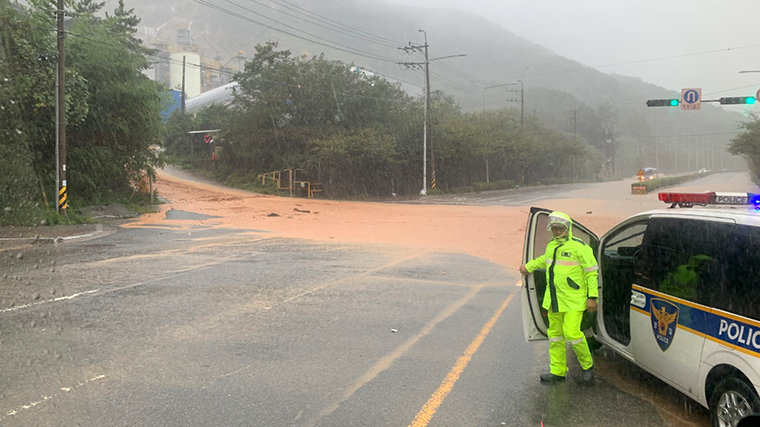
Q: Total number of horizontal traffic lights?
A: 2